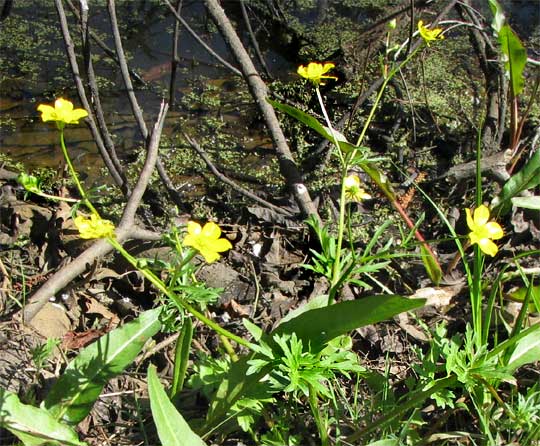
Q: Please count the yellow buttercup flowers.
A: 7